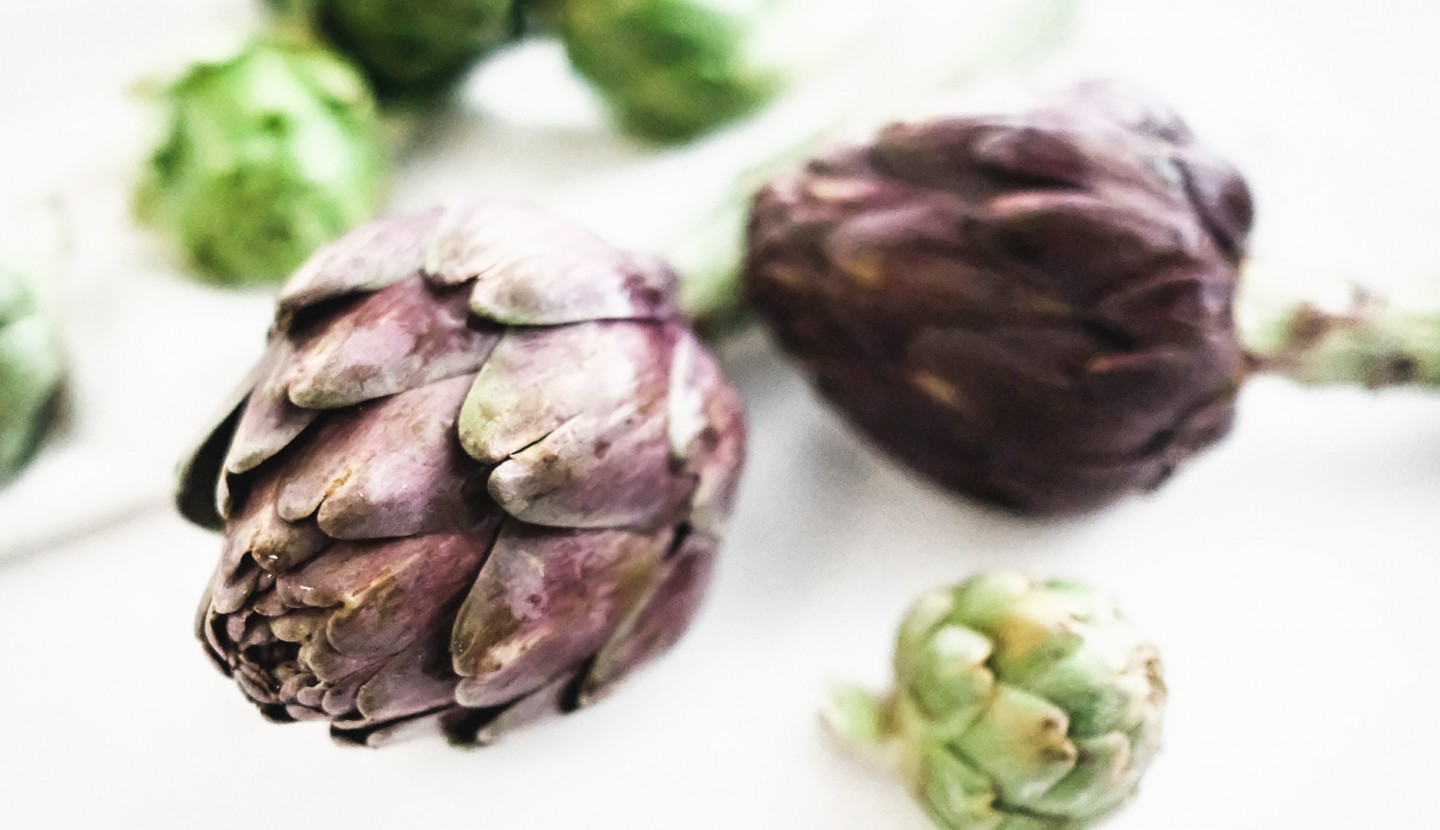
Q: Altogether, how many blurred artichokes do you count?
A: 6